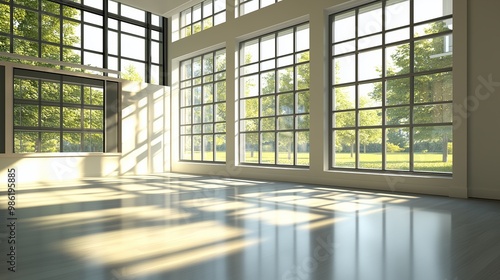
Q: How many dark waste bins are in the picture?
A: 0